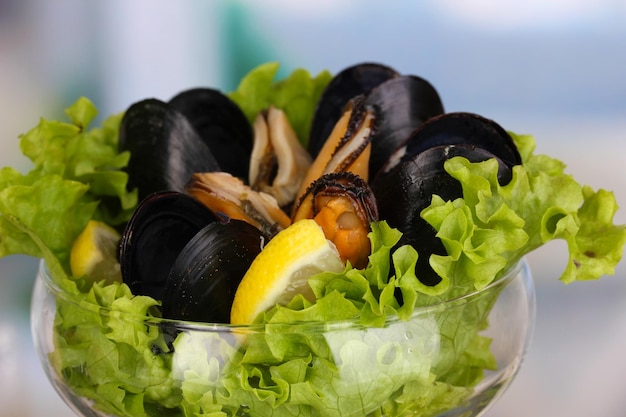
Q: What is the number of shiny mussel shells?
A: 8